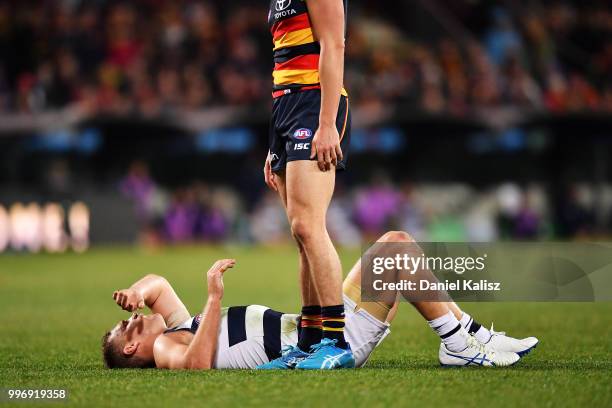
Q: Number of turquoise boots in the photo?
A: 2